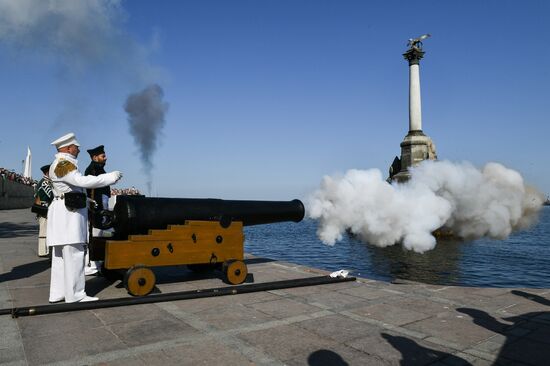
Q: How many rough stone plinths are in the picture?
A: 1